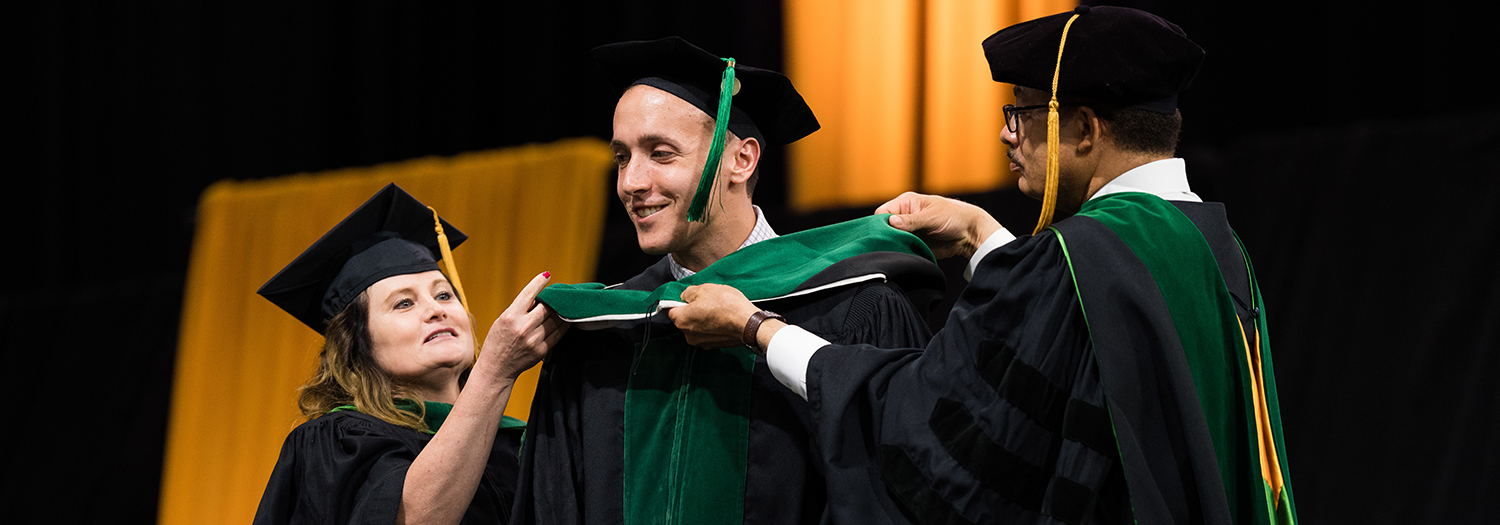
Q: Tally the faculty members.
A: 2